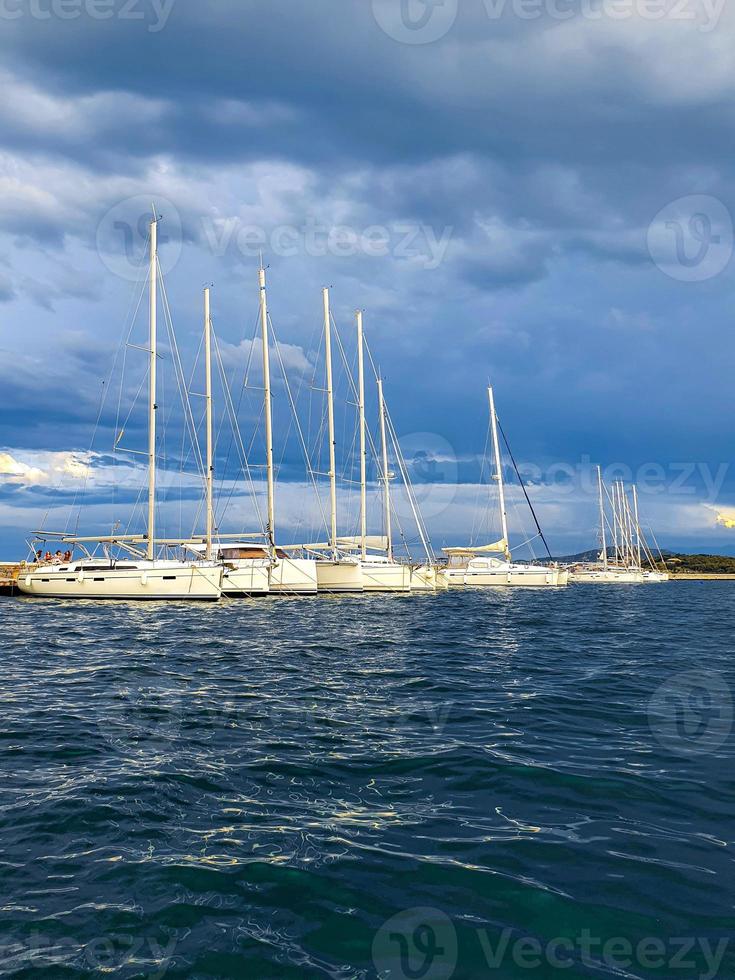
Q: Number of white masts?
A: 13